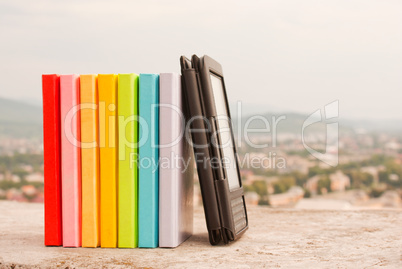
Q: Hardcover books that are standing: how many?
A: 7